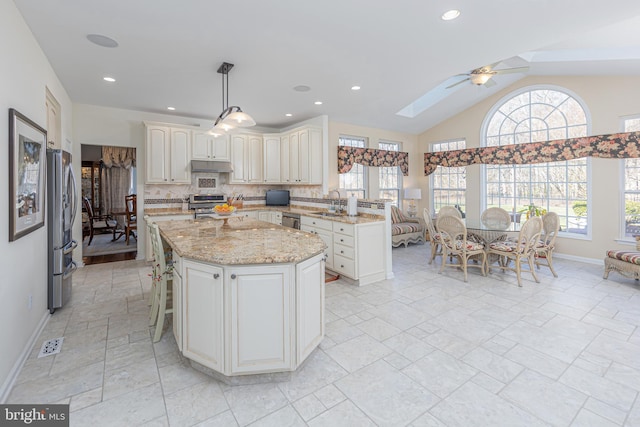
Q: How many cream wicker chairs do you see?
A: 6